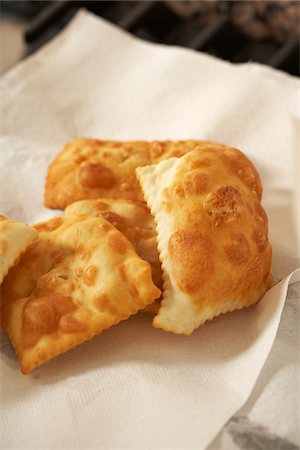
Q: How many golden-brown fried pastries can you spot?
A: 5